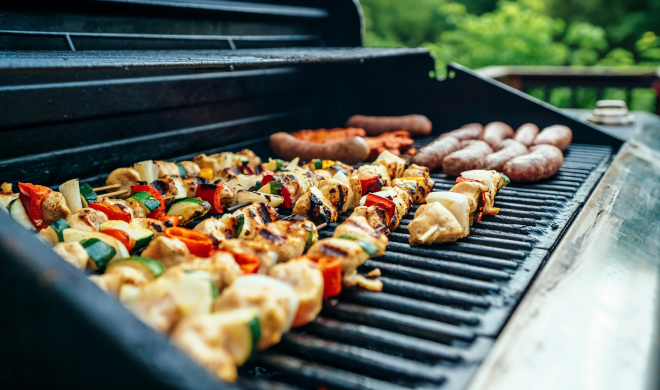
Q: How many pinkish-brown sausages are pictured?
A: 10